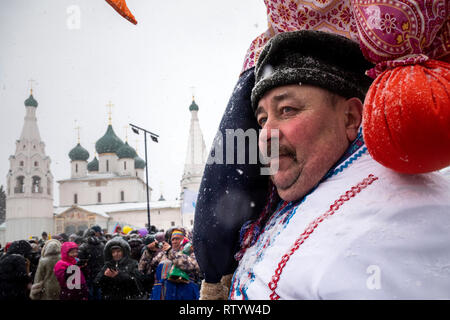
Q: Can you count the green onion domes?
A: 7